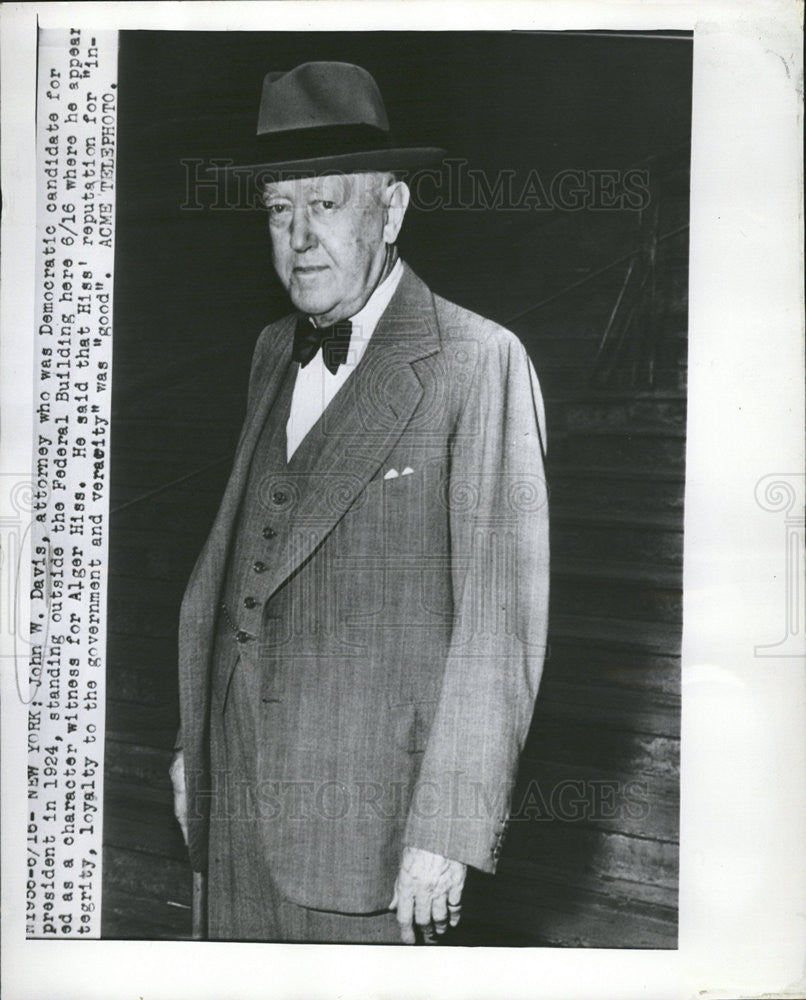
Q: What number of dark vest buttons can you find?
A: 5